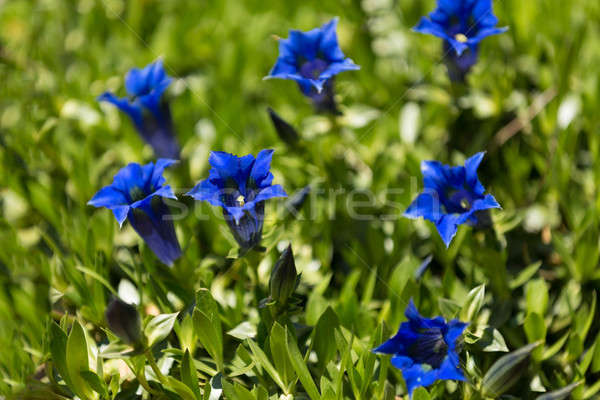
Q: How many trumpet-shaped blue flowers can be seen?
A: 7